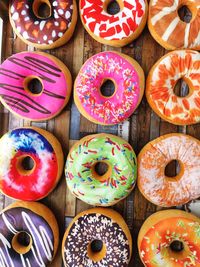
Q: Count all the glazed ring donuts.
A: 12